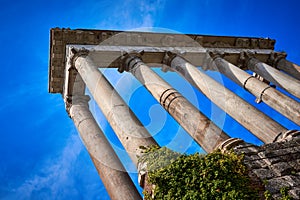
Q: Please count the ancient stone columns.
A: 7